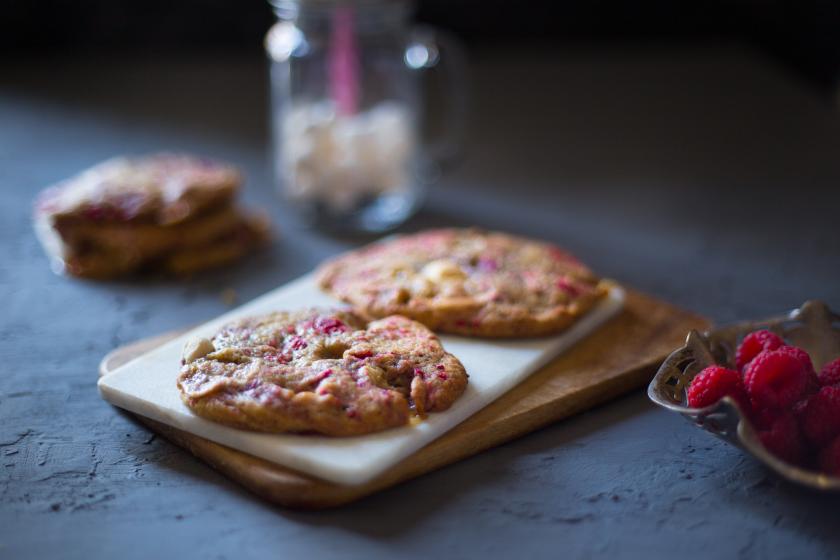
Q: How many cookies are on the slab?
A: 2